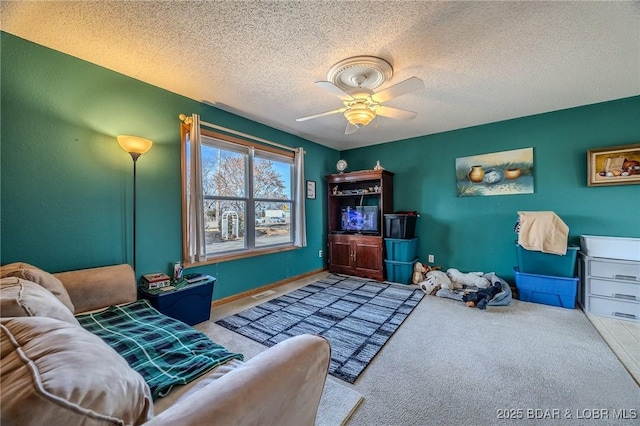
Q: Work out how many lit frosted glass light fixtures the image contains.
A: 2